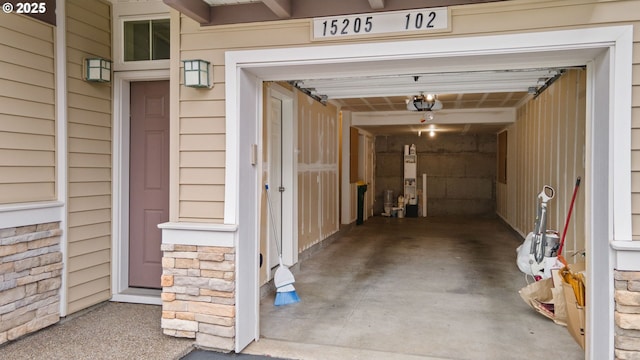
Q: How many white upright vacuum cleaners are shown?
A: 1